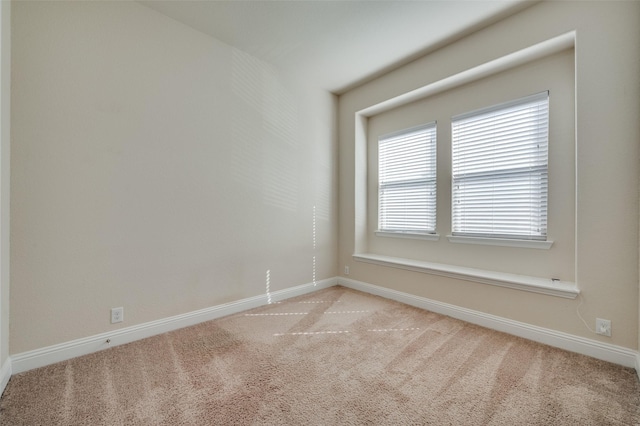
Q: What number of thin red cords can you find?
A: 0